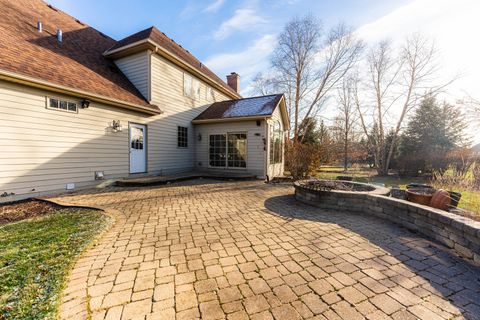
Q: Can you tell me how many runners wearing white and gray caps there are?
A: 0